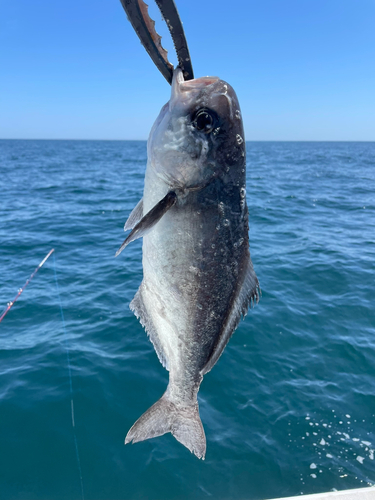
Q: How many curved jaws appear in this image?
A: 2